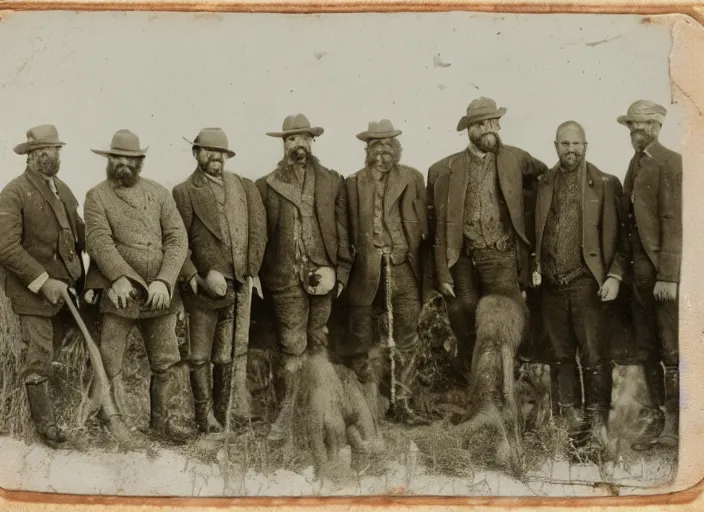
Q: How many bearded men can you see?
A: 8